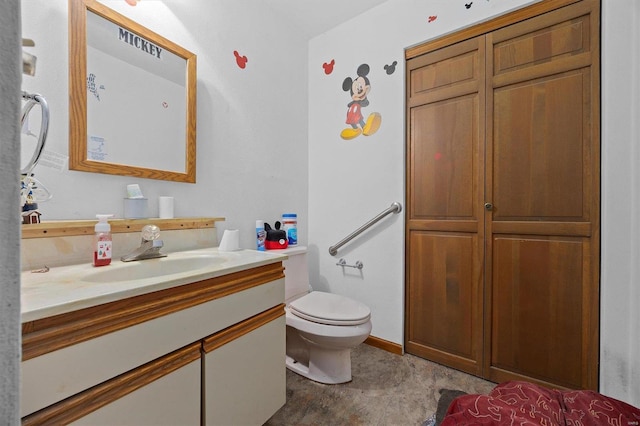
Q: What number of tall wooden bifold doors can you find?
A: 2